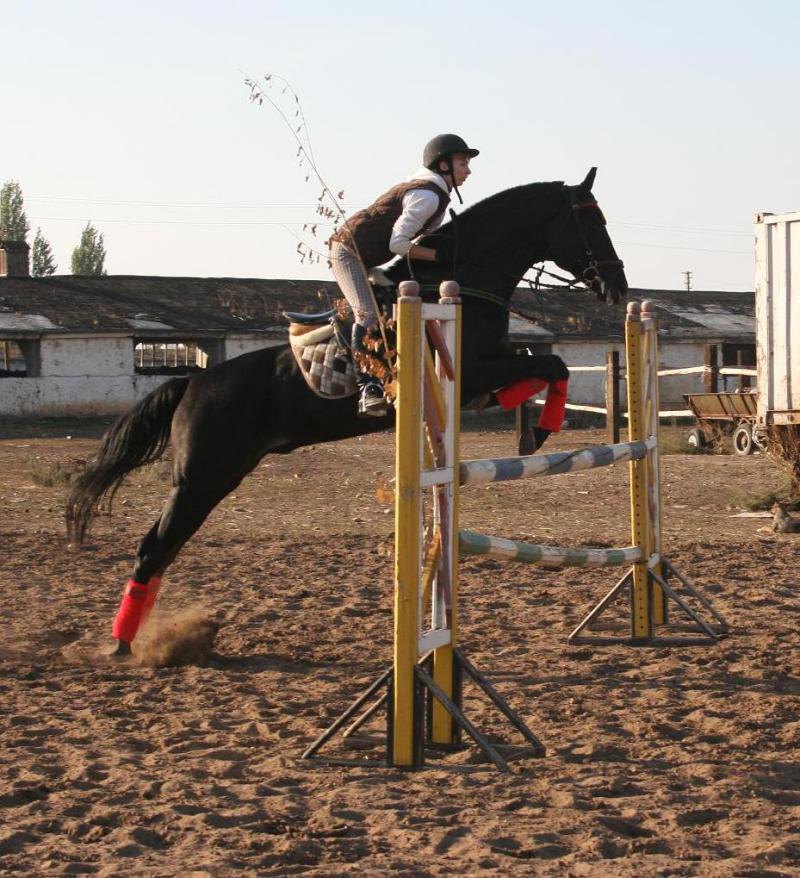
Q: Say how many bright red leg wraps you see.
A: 4